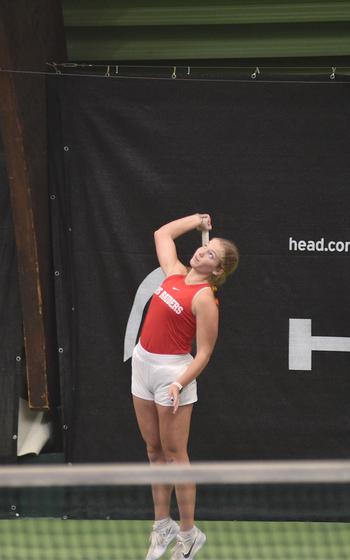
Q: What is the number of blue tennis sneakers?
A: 0